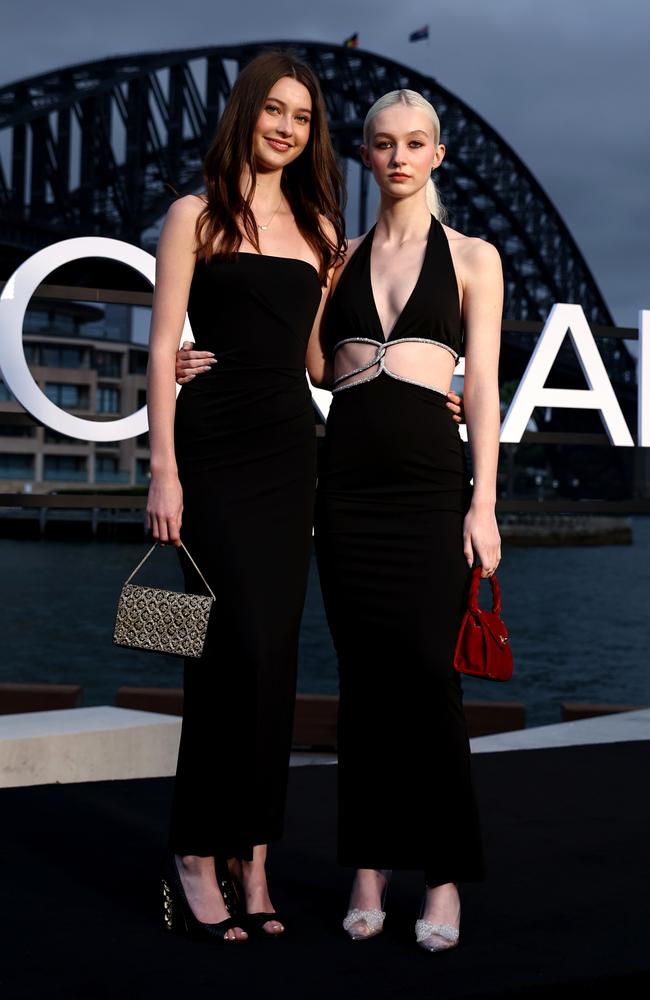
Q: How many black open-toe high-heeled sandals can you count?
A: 2